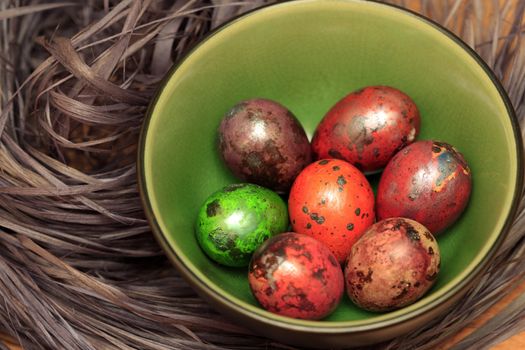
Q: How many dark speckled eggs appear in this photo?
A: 7